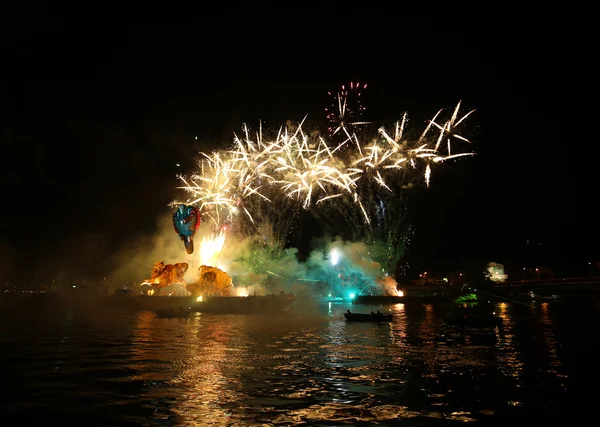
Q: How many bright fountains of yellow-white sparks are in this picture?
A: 1